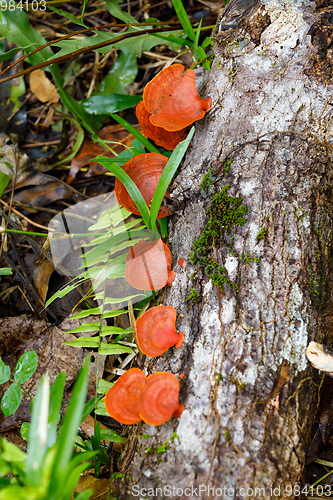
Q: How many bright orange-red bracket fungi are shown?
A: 7